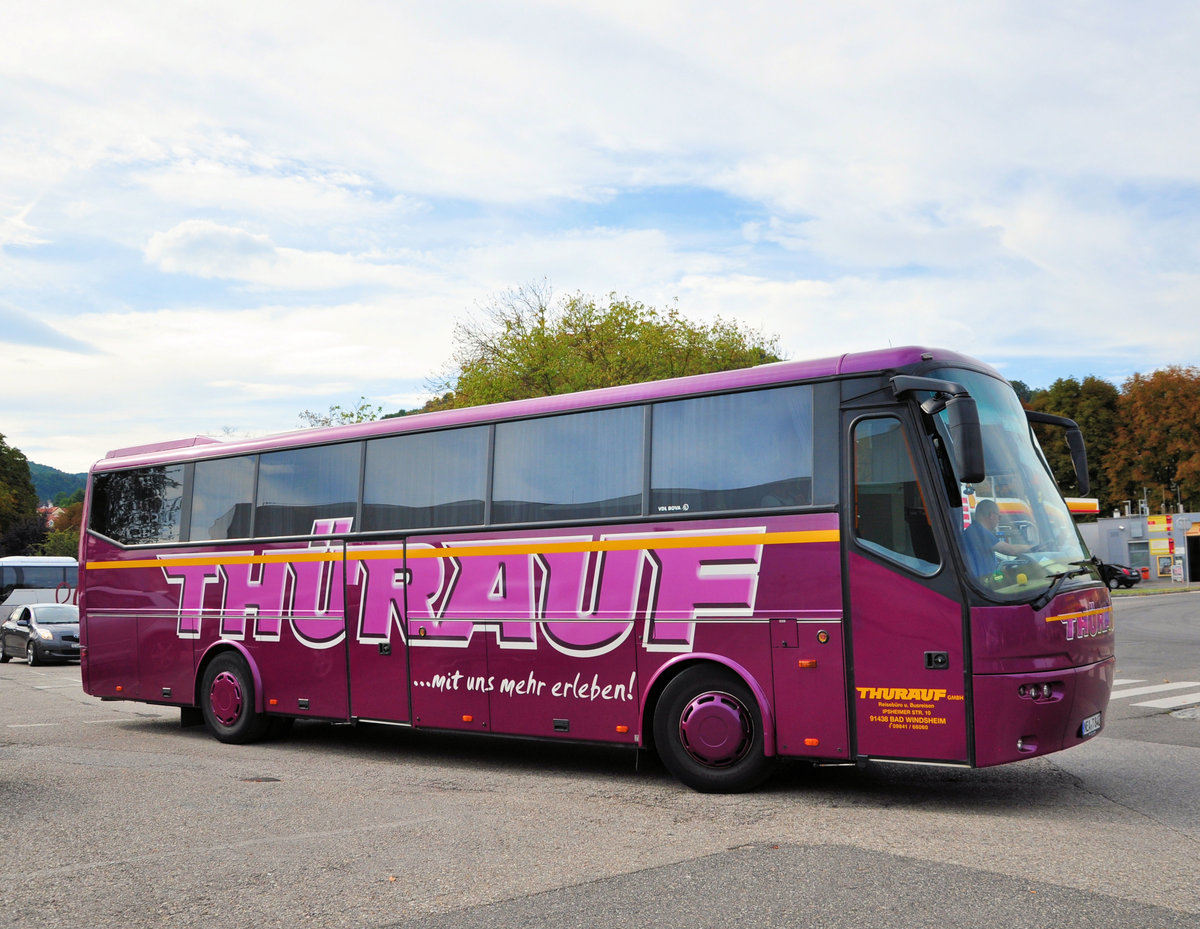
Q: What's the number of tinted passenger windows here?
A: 6